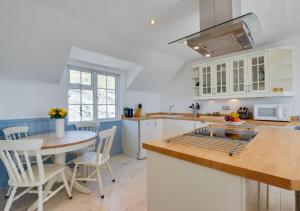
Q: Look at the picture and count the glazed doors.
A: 4